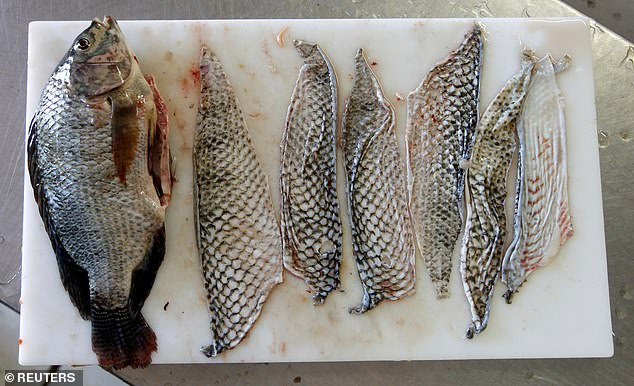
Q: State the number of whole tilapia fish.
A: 1